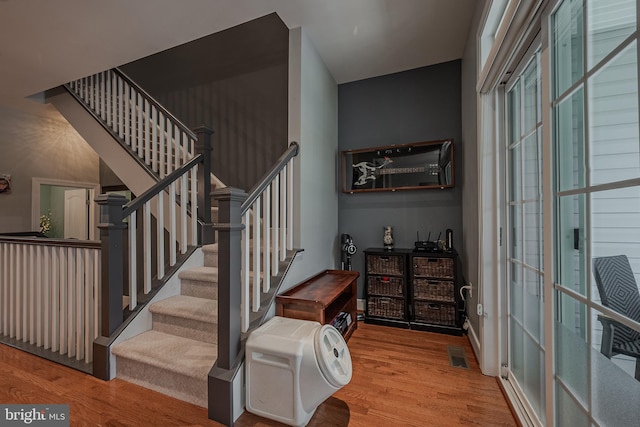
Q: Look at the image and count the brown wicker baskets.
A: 6